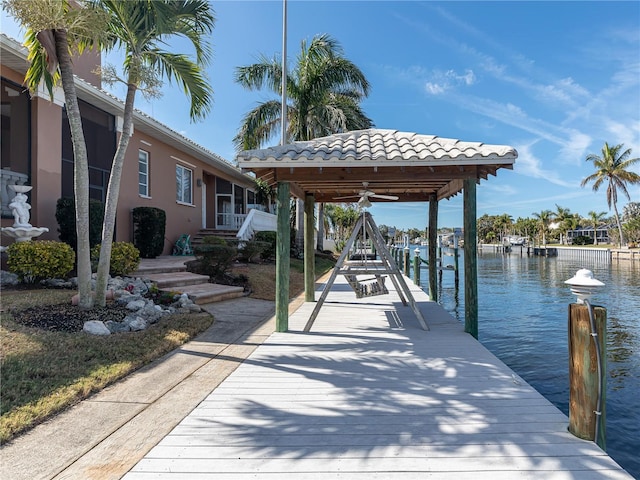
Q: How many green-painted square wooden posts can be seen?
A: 4